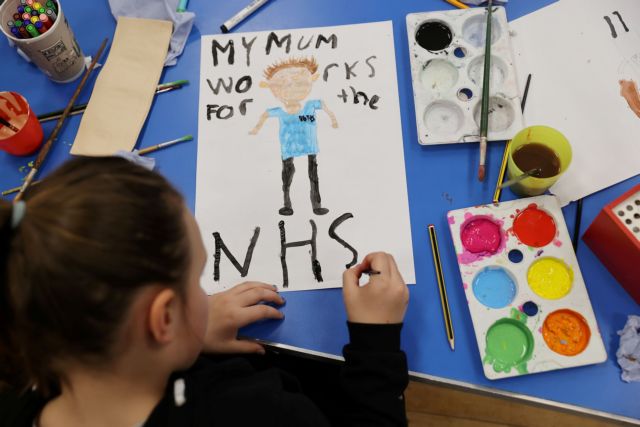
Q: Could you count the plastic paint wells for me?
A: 12